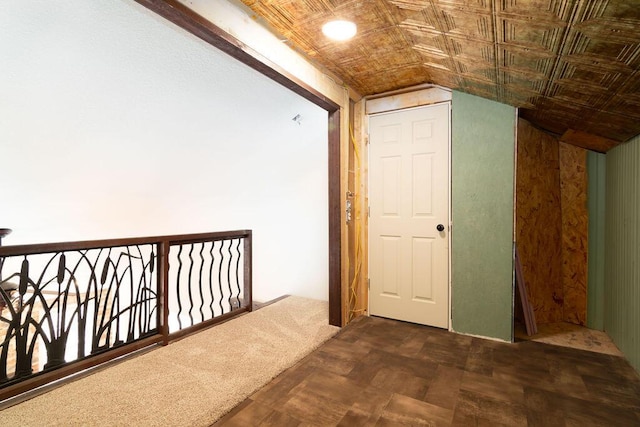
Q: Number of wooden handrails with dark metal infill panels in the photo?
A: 1